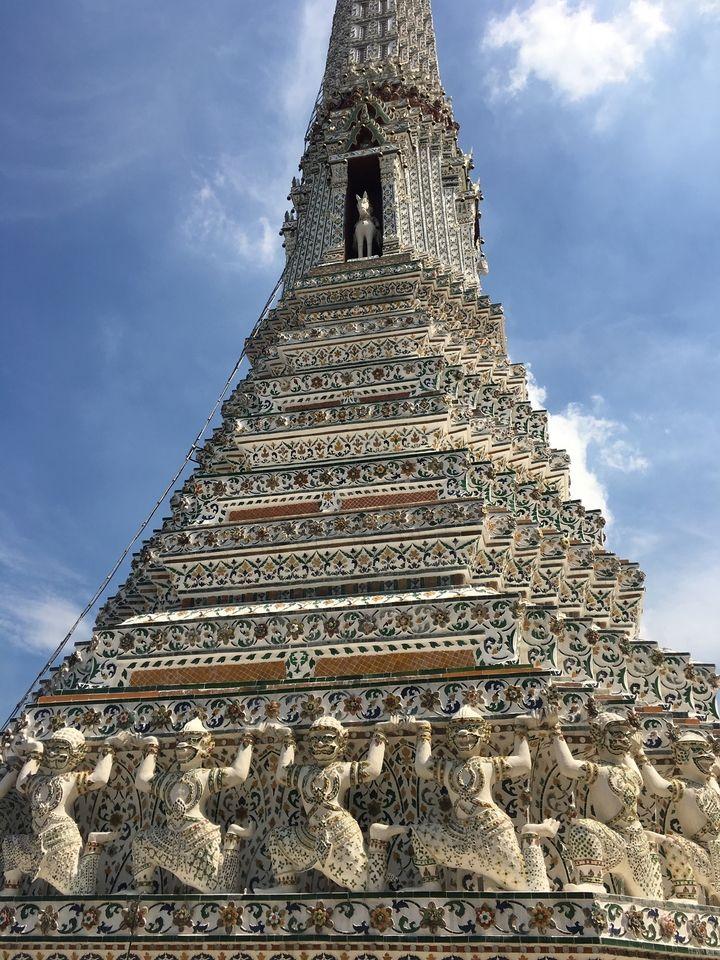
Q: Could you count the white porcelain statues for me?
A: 7